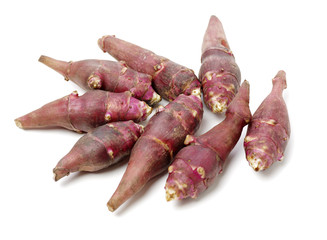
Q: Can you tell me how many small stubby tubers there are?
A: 8